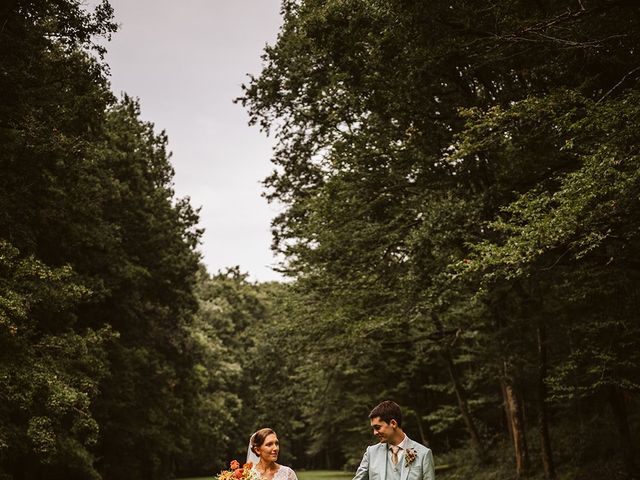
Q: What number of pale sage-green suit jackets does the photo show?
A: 1